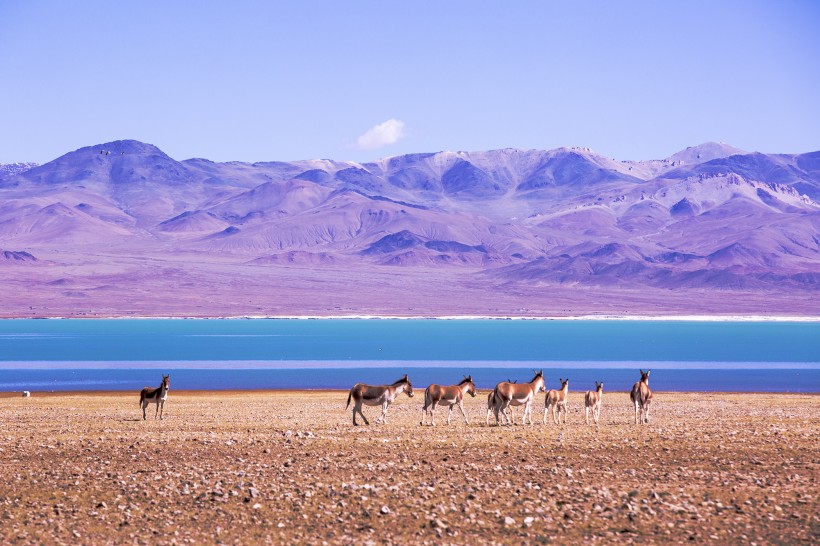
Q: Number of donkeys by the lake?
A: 8